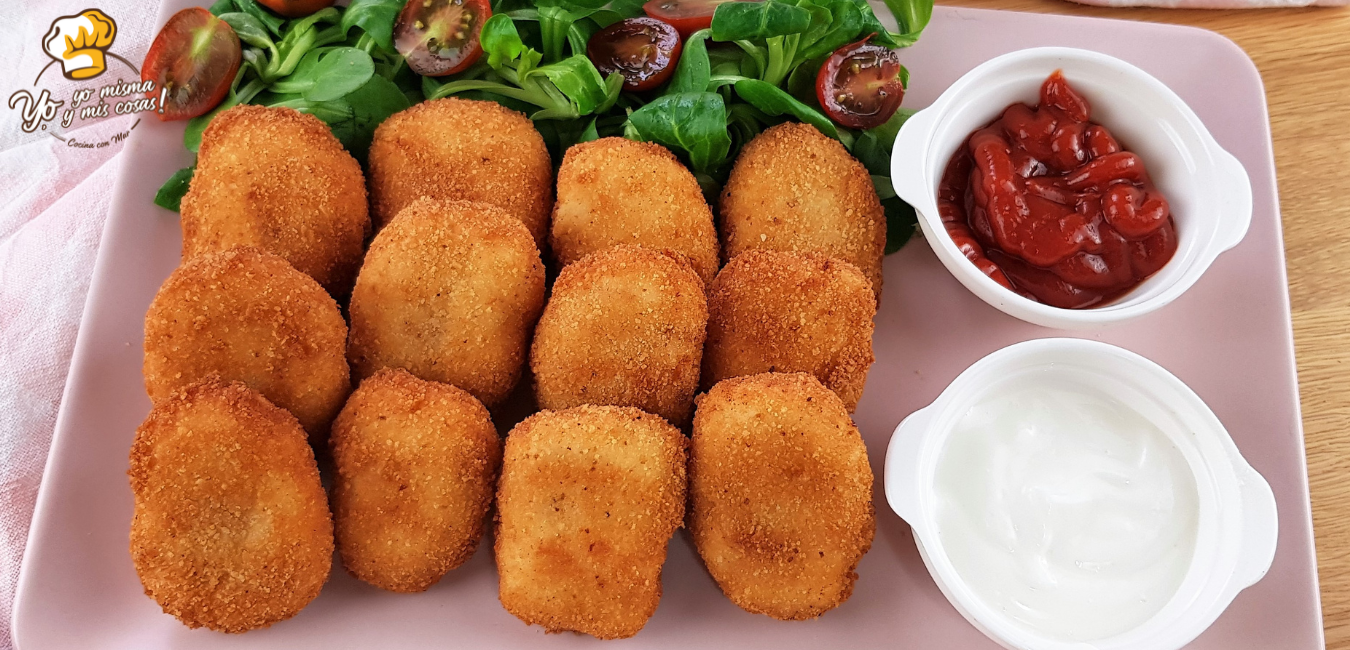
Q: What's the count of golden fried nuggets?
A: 12